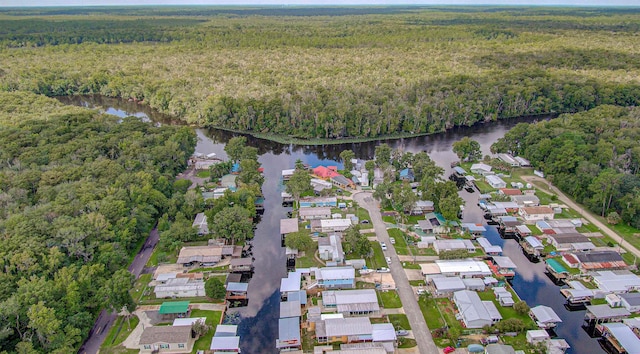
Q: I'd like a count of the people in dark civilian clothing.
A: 0